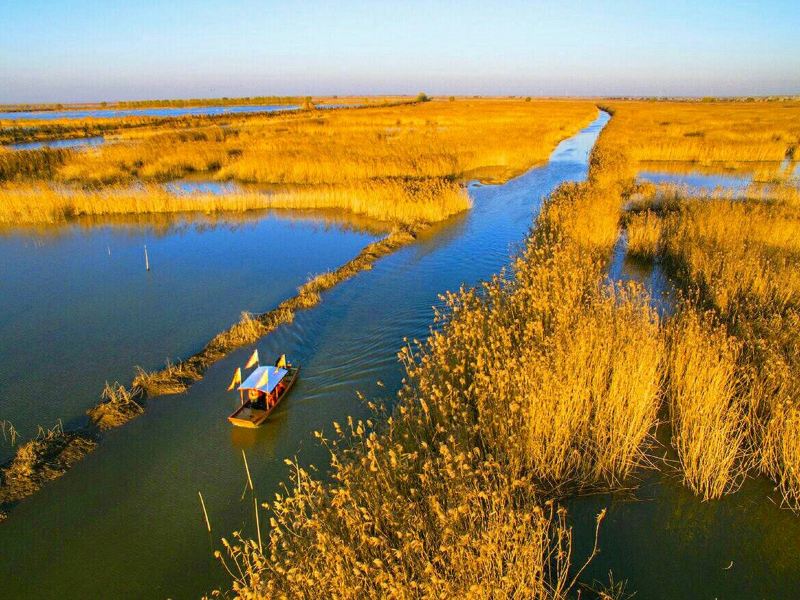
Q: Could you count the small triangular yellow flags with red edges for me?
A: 4